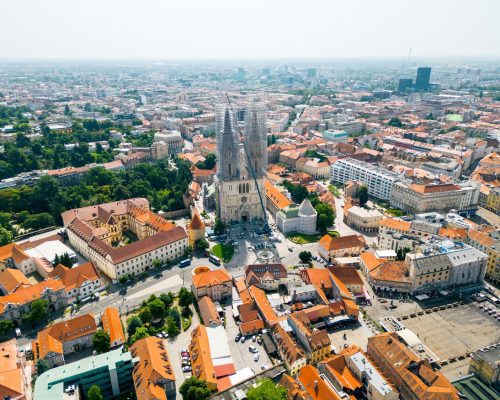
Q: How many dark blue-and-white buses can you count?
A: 2